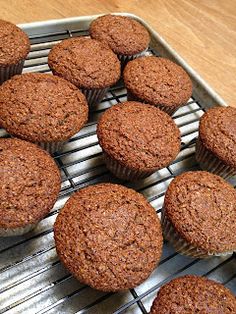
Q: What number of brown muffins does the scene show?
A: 11